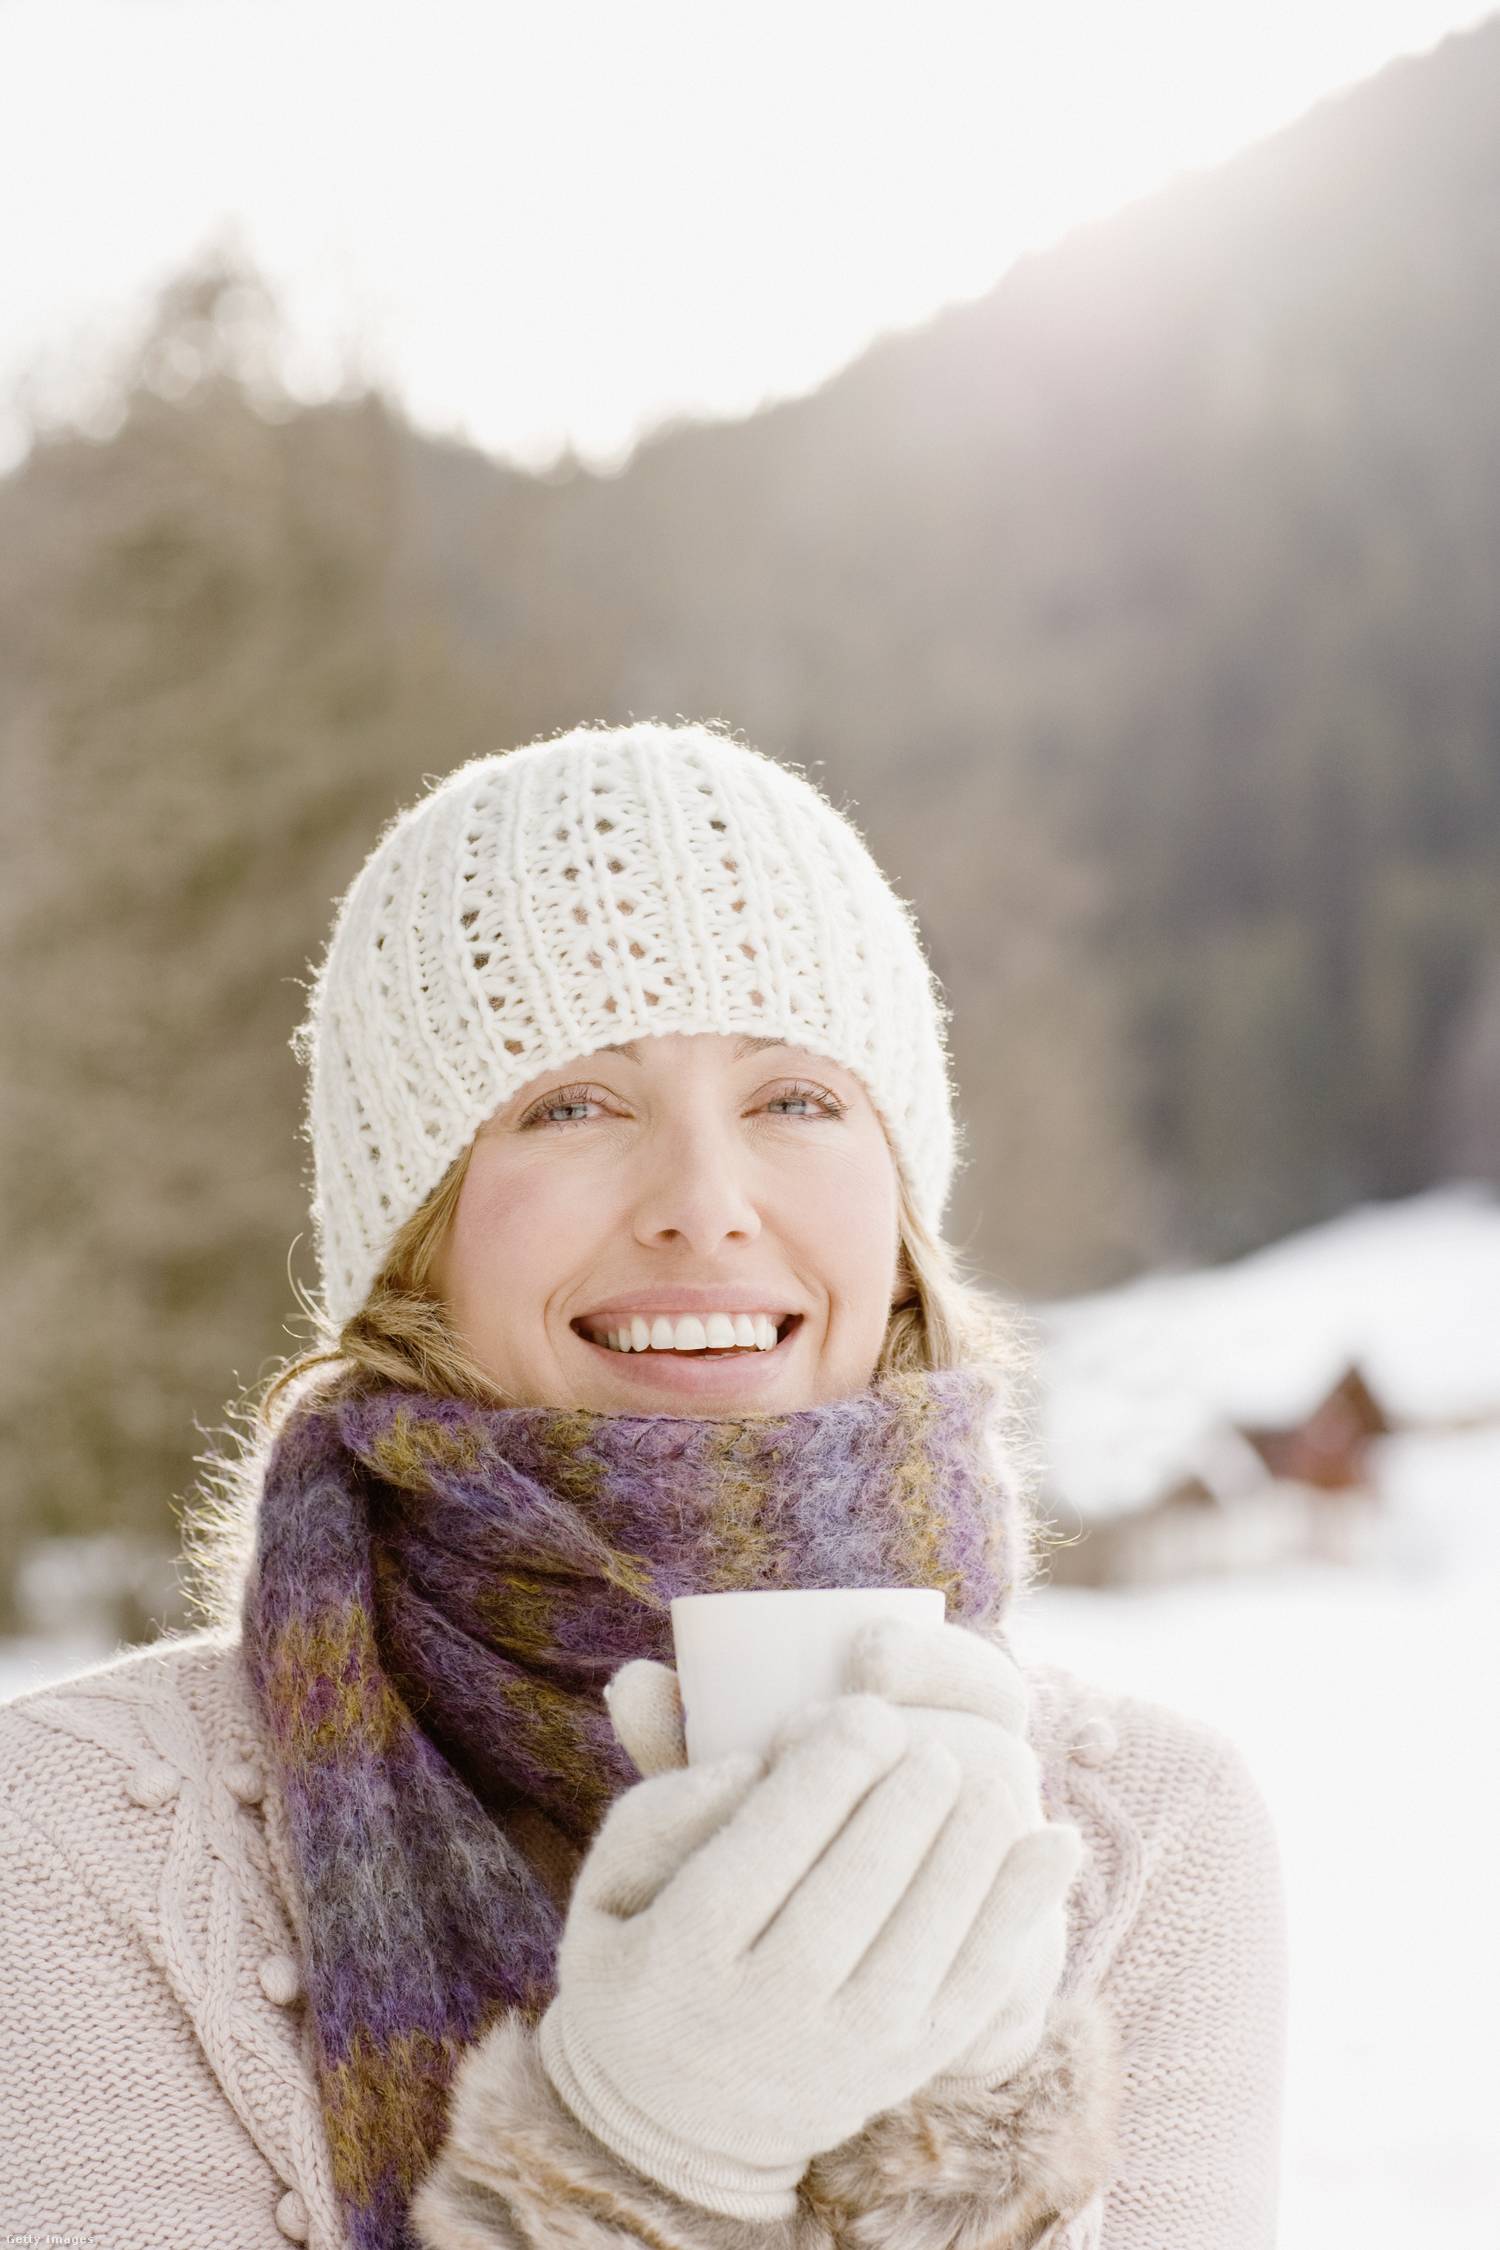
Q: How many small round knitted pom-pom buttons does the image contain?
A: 5